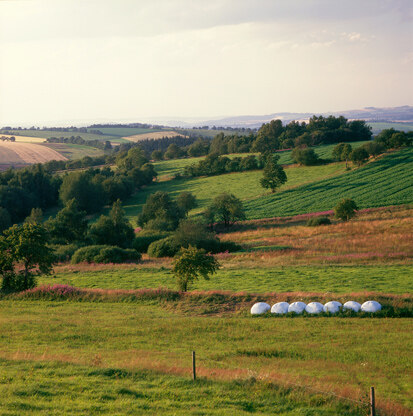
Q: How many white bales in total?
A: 7